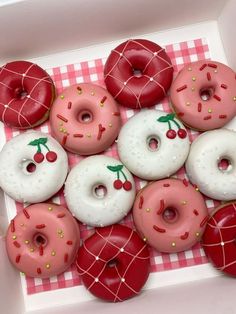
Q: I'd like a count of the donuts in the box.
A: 12